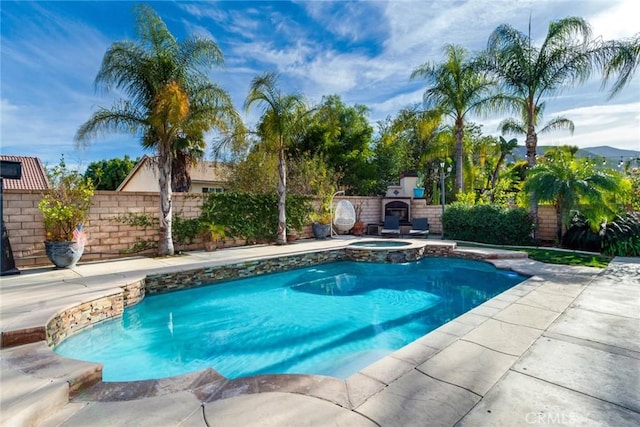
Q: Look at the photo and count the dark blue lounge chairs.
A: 2